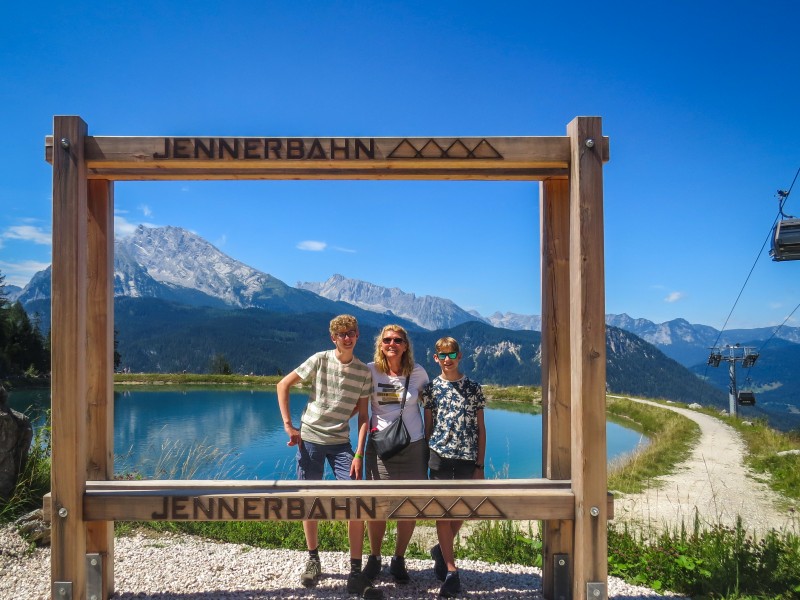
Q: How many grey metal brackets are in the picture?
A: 4